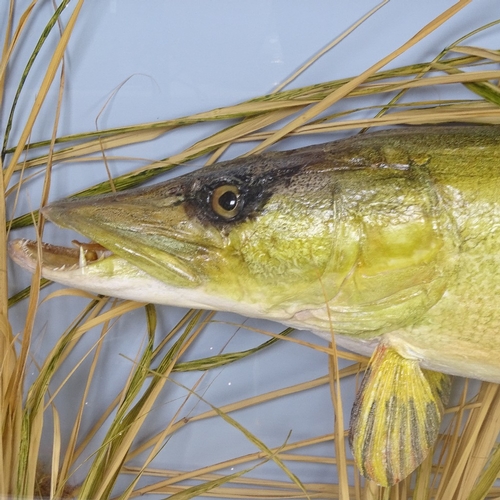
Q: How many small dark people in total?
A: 0